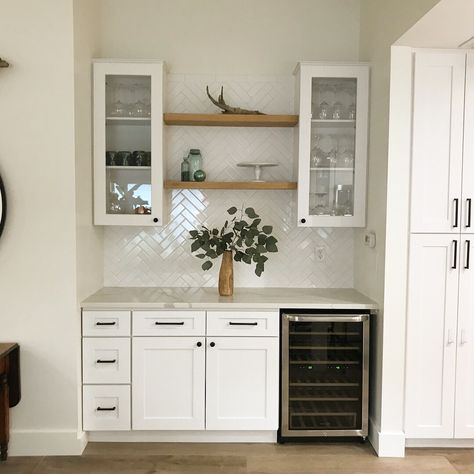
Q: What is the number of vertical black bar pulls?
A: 4